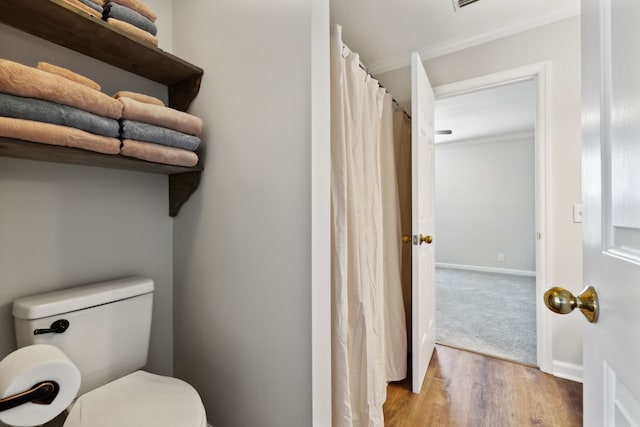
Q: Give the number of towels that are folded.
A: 14